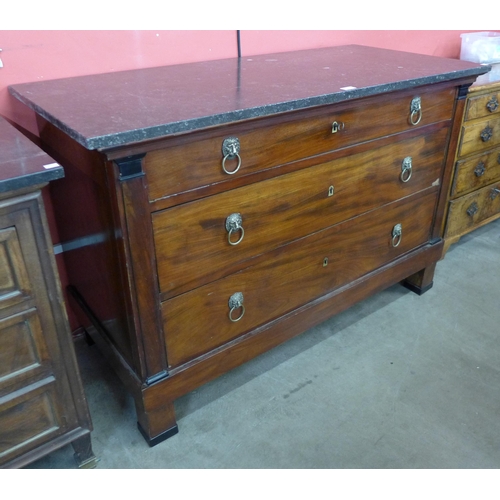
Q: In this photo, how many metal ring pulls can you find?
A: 6